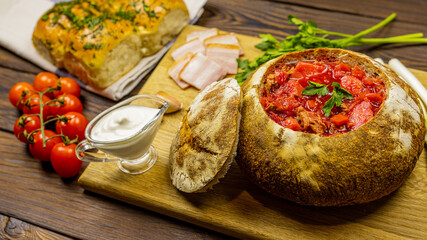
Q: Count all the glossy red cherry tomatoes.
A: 9